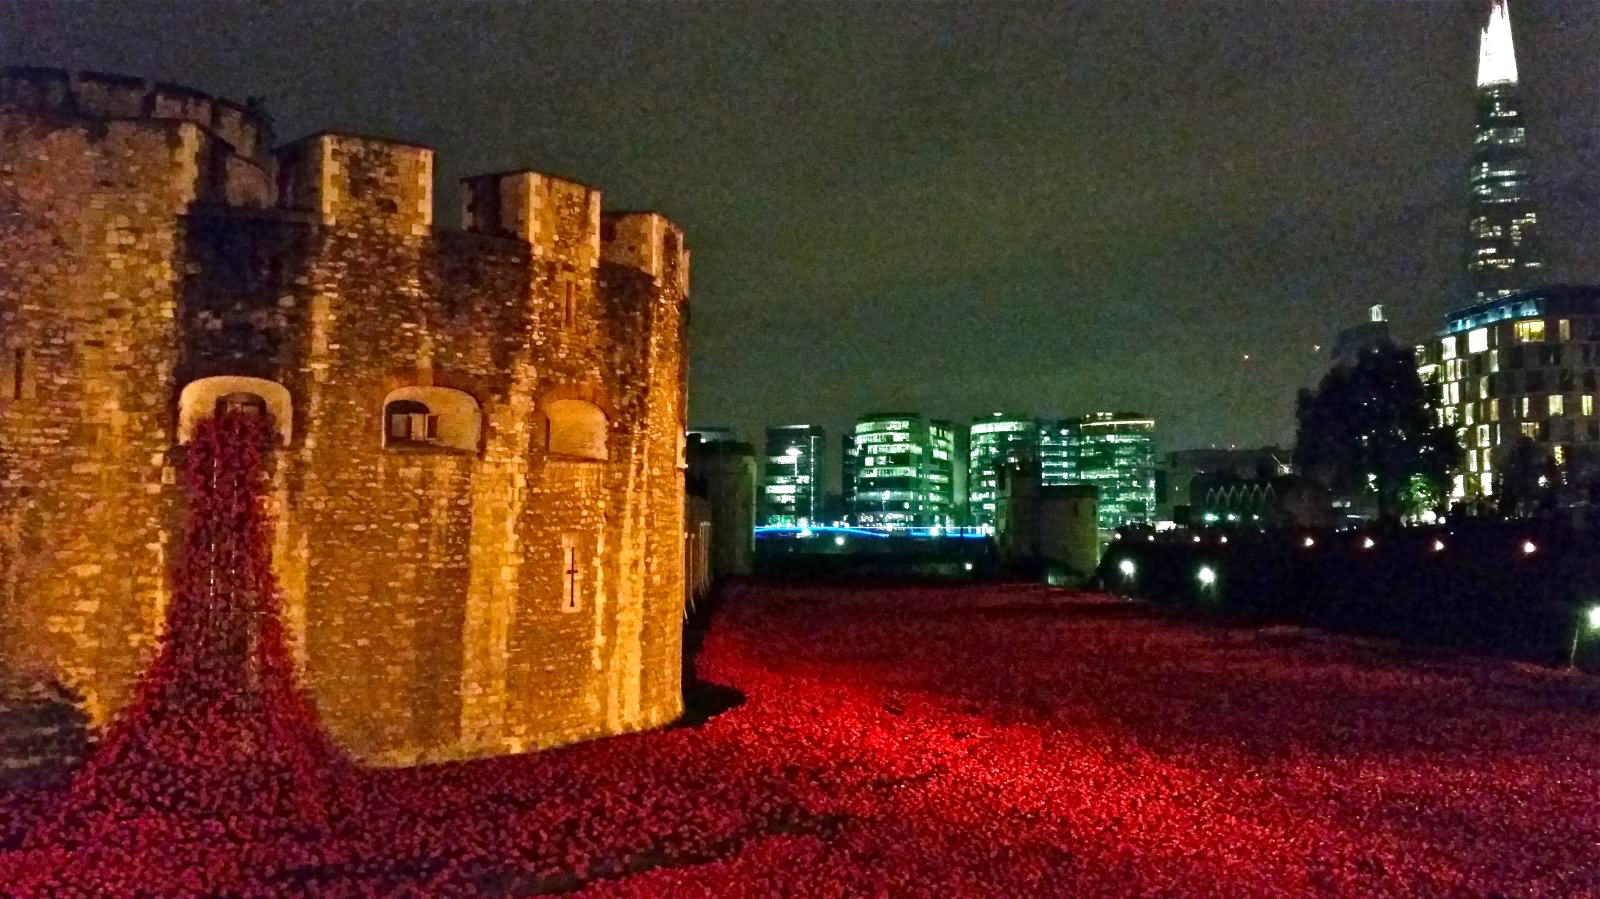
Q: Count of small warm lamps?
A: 8